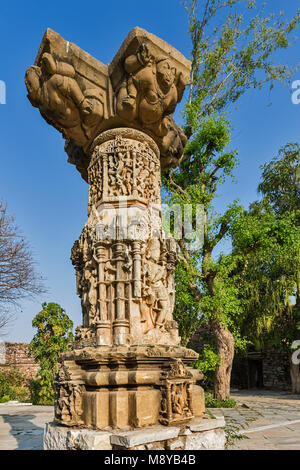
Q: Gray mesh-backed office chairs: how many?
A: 0